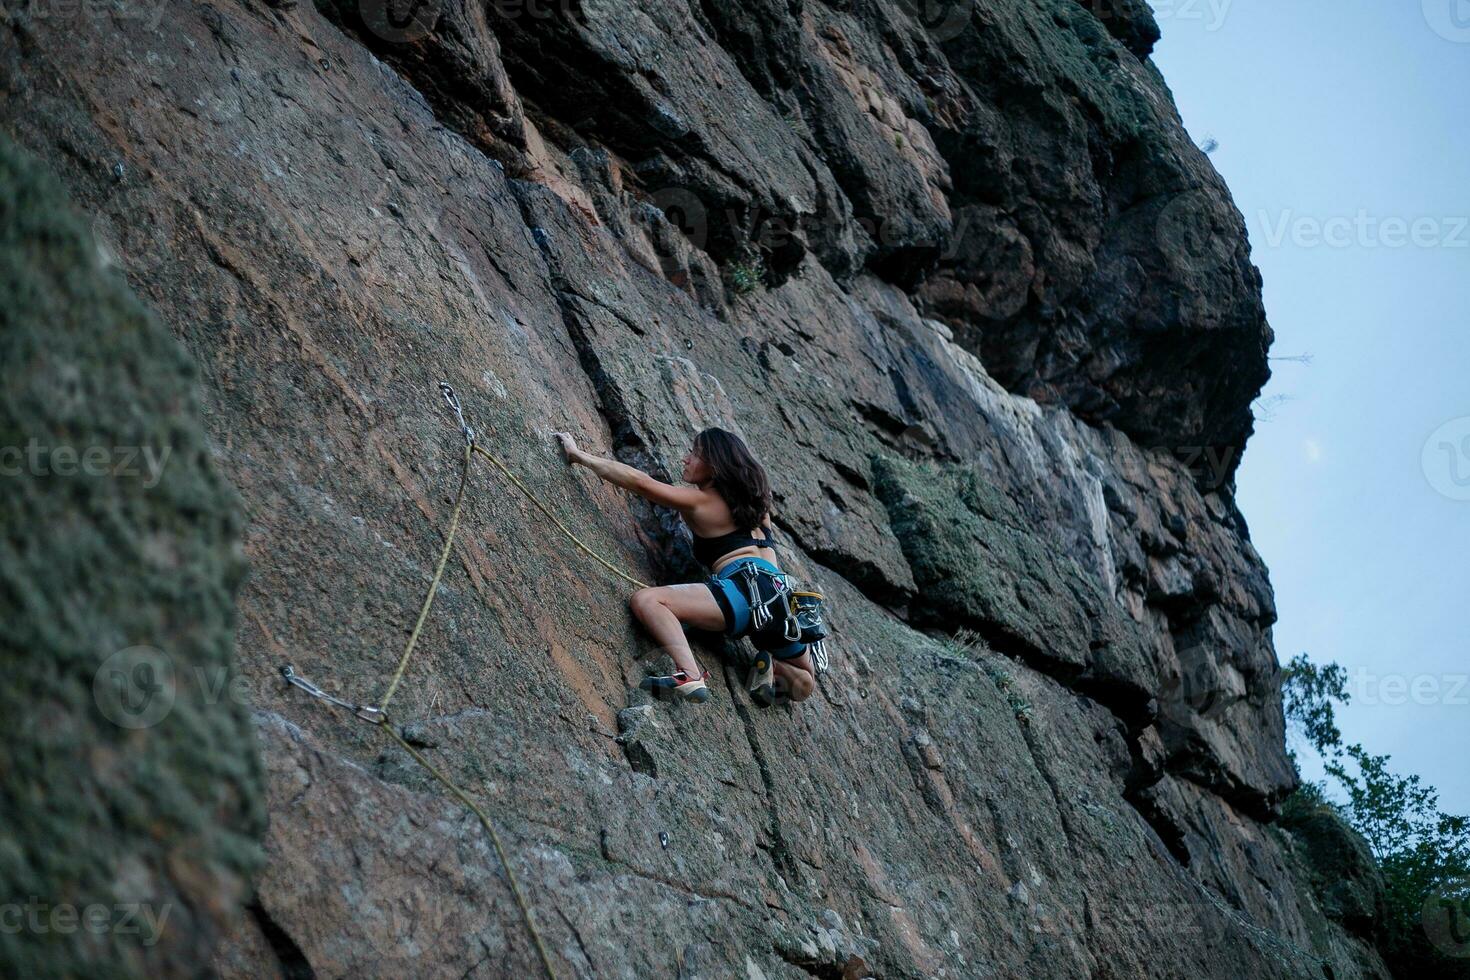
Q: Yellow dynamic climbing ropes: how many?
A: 1